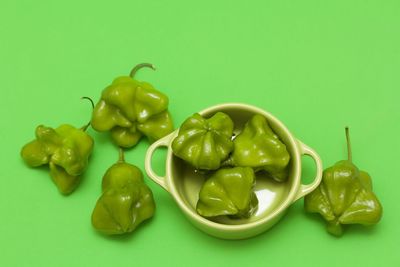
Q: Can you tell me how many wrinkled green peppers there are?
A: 7